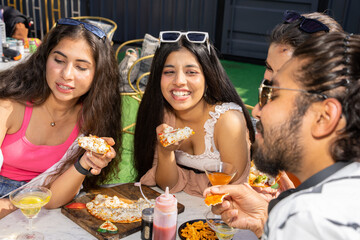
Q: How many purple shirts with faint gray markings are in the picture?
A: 0